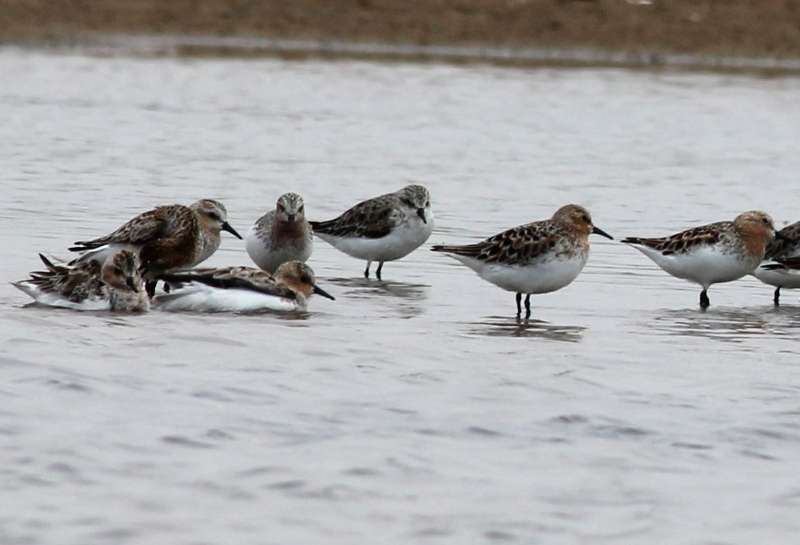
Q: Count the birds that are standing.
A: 6